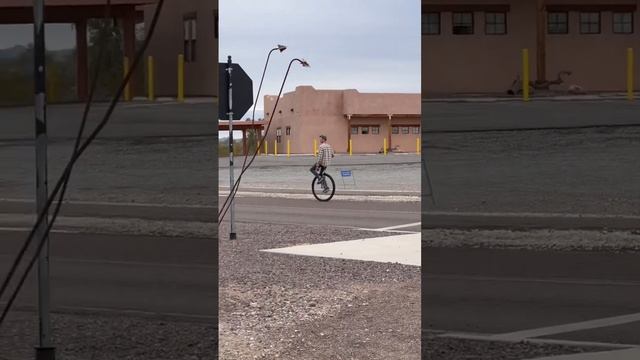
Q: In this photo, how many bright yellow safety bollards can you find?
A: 8